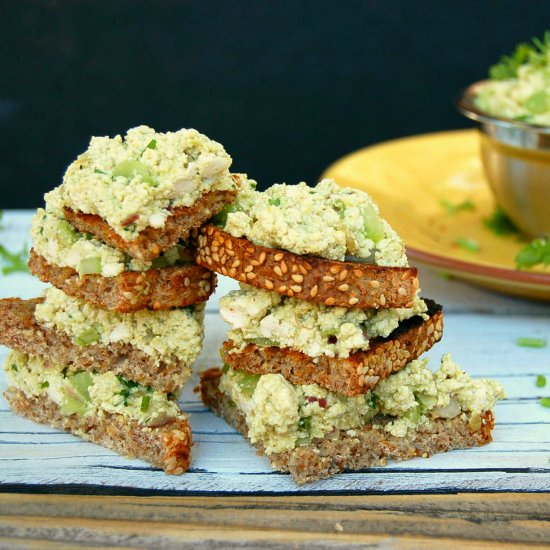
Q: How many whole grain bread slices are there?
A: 7